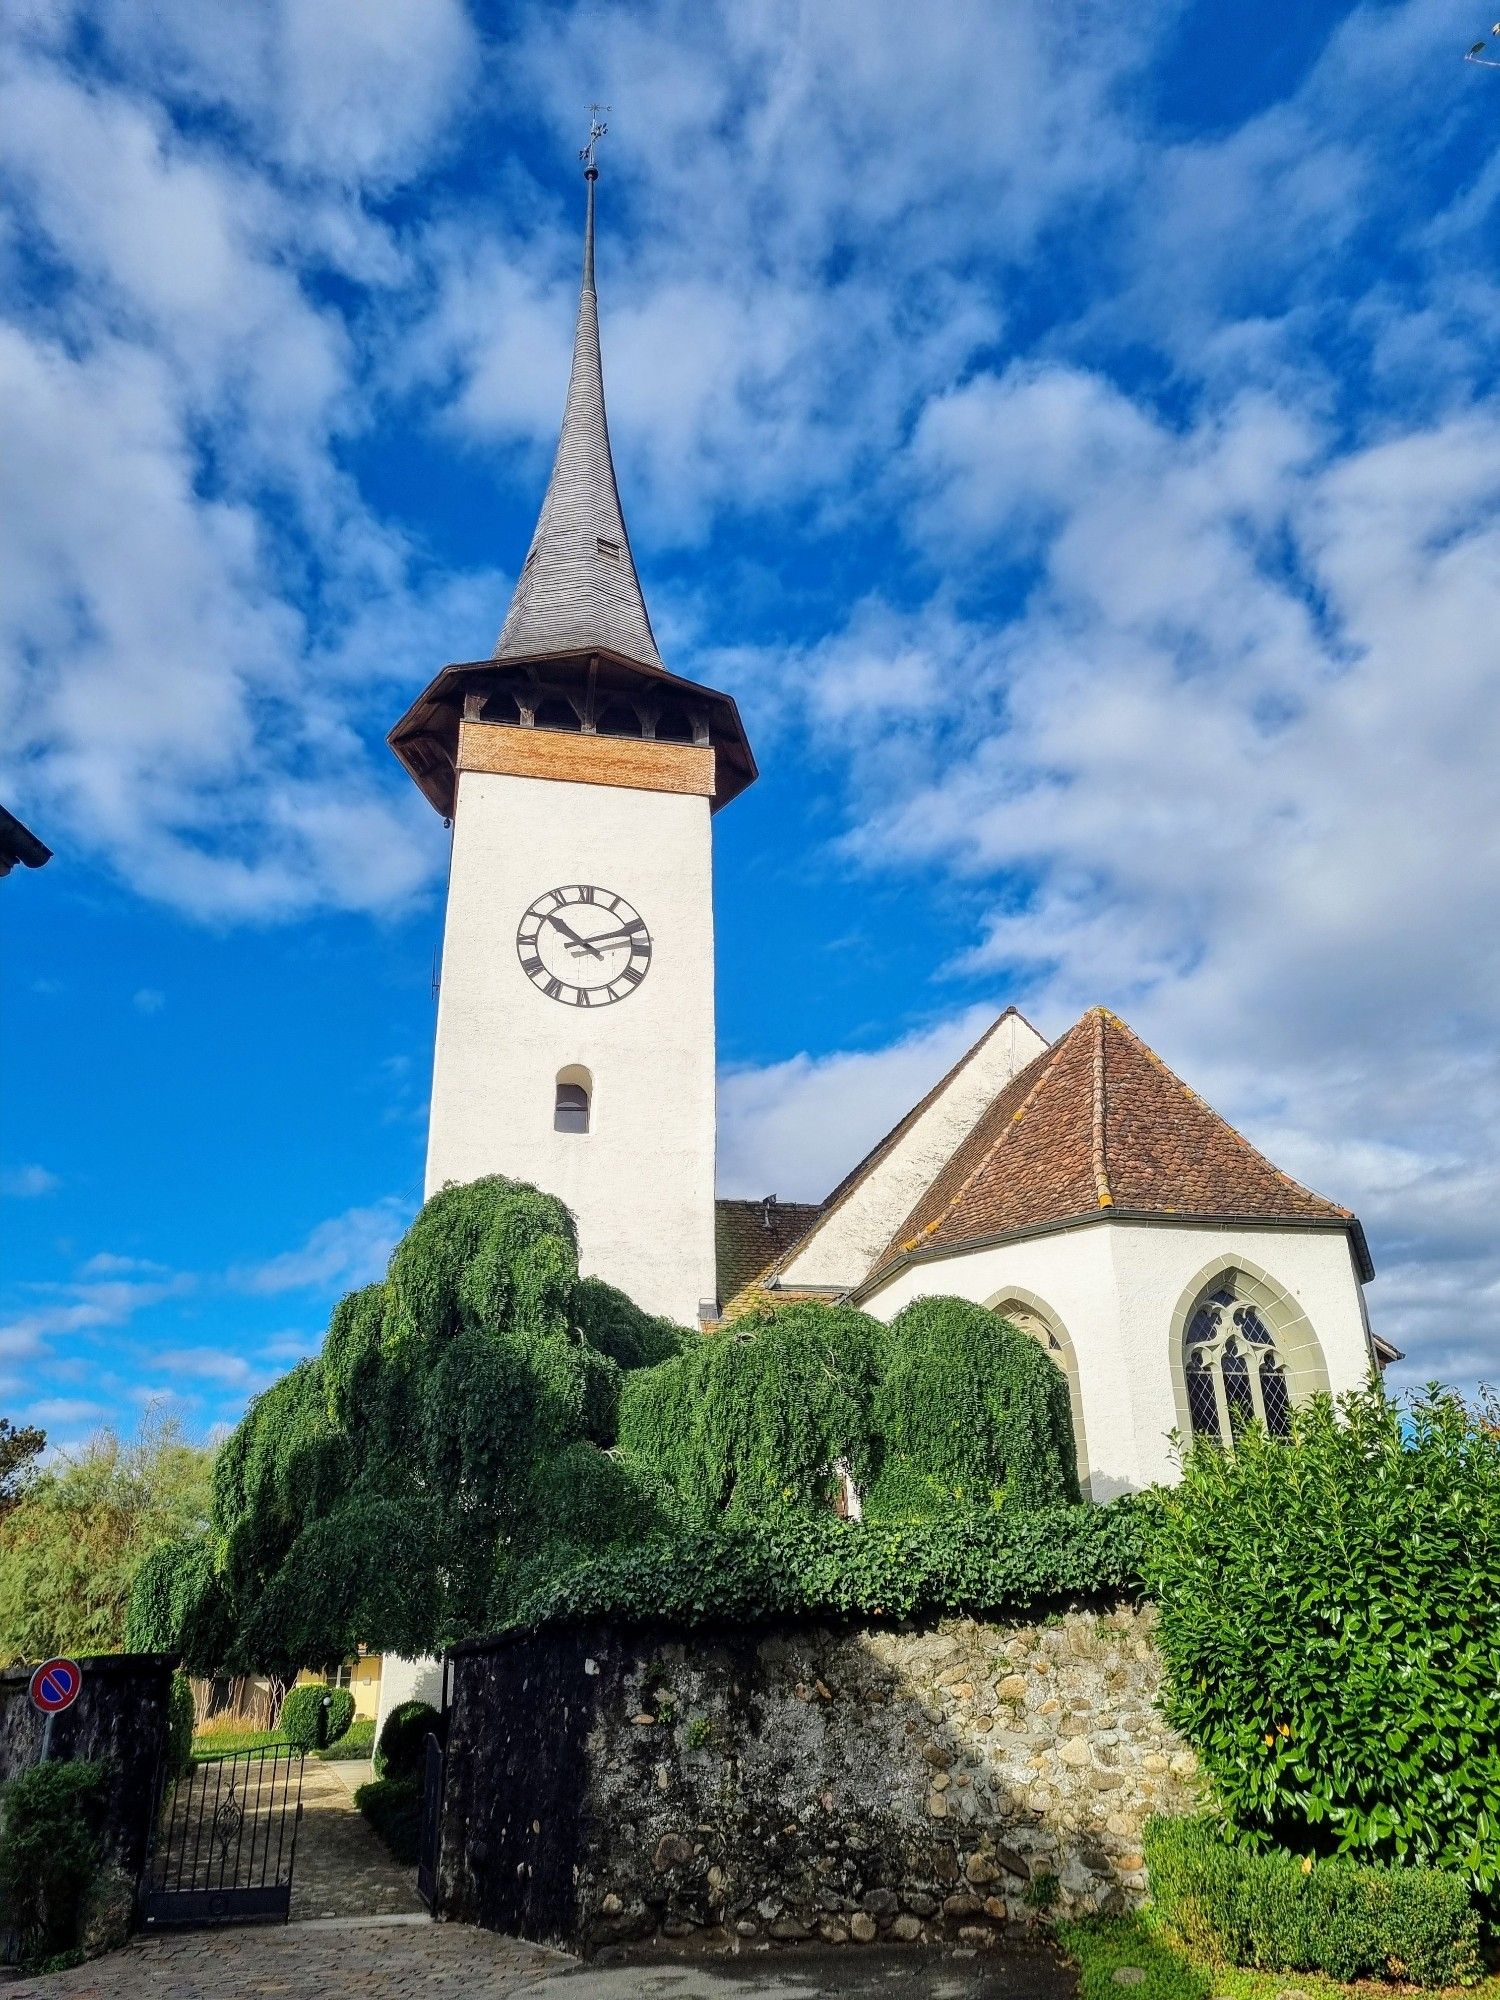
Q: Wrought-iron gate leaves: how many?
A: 2